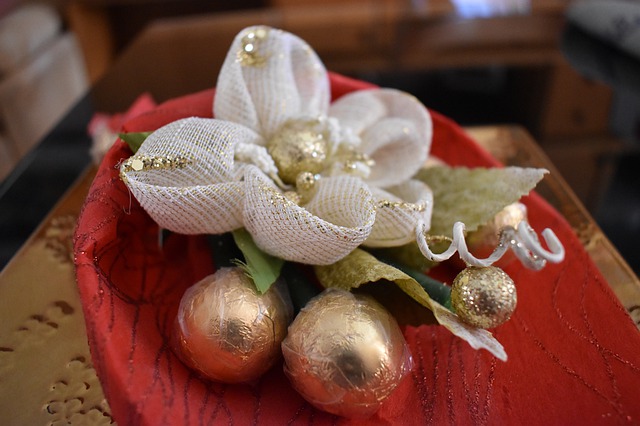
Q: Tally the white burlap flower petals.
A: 5